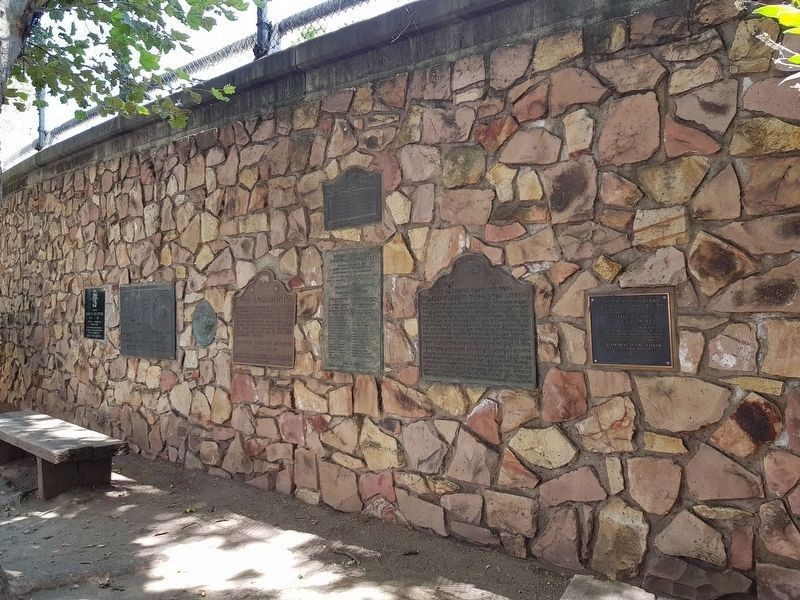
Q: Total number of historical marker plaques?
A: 8